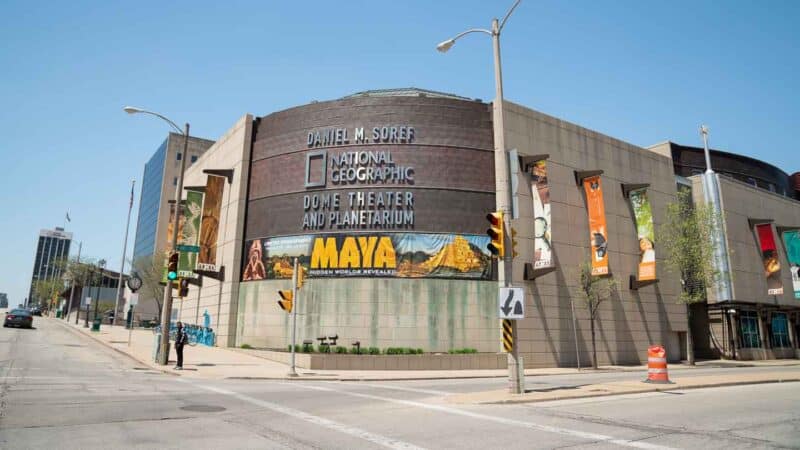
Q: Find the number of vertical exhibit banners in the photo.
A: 8